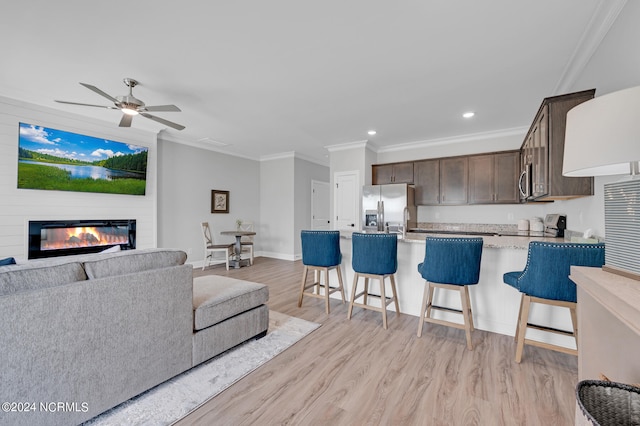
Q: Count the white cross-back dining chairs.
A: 2